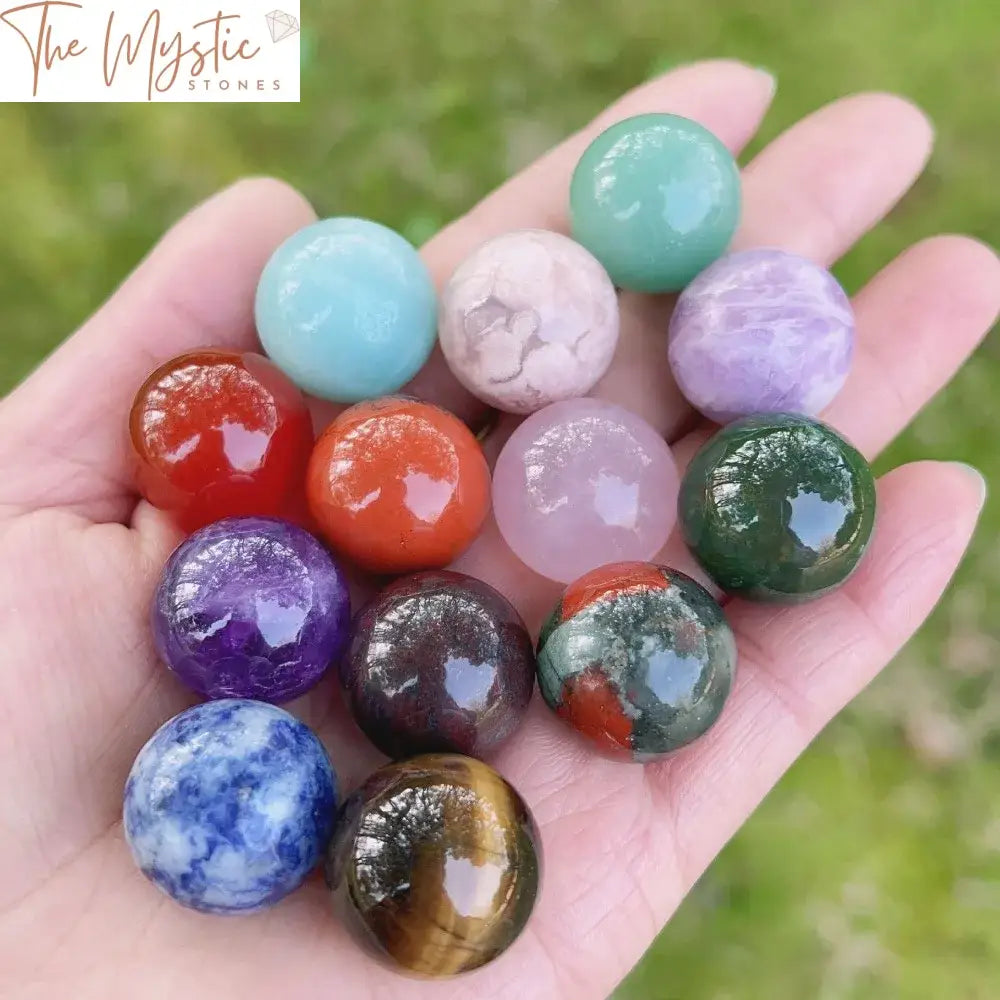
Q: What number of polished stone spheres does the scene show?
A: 13